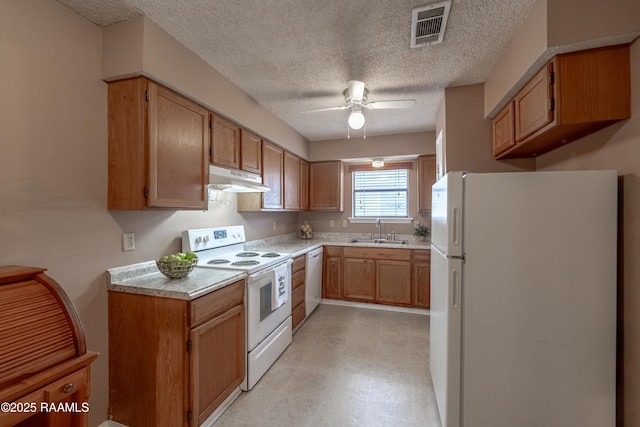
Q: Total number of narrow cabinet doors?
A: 2